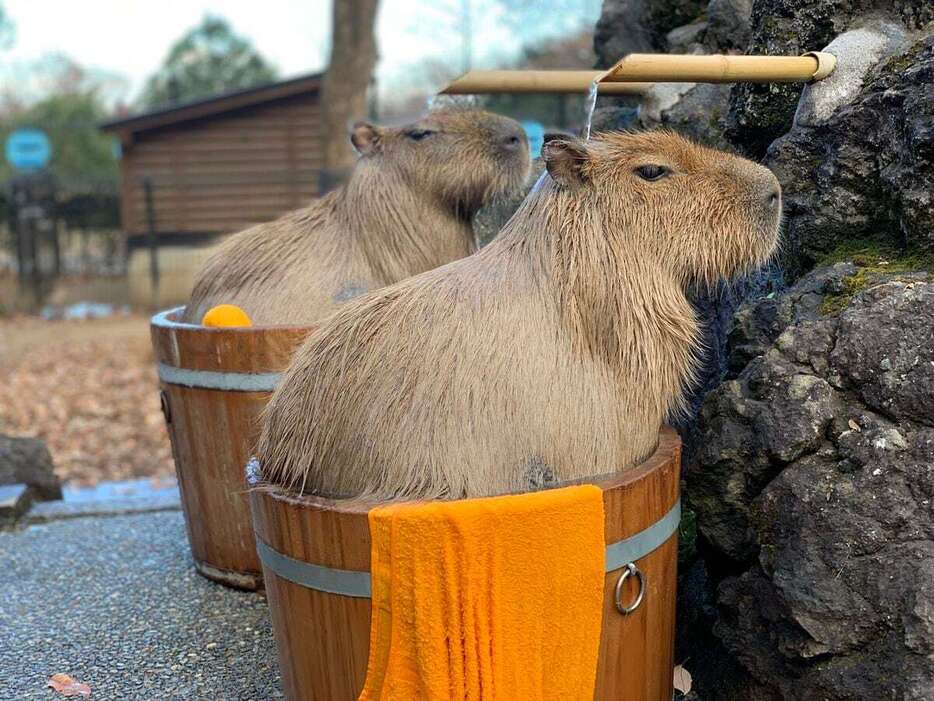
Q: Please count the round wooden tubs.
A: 2